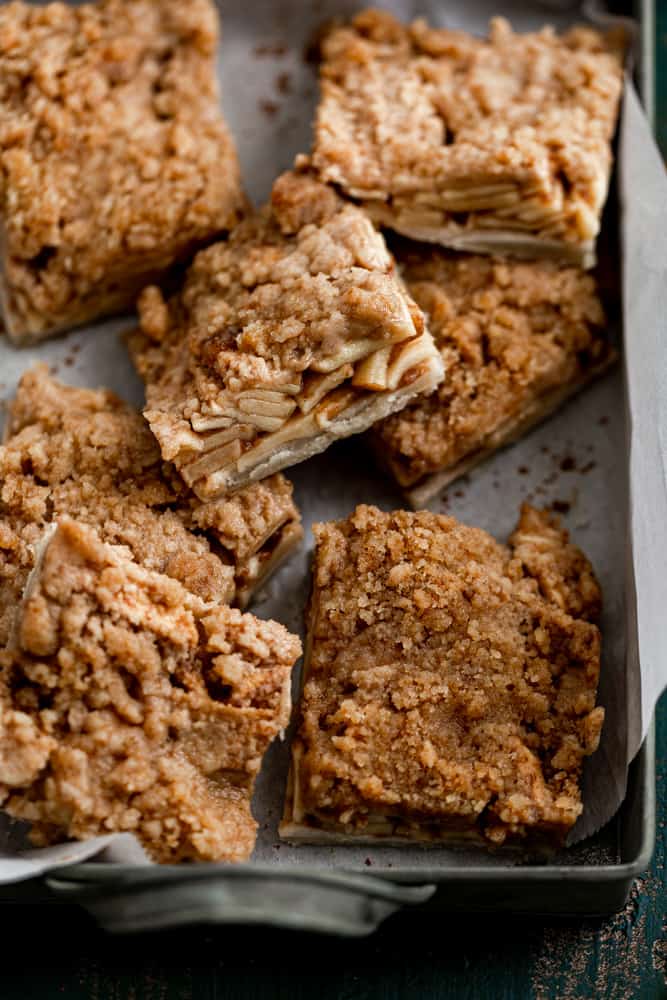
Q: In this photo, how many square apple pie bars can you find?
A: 7